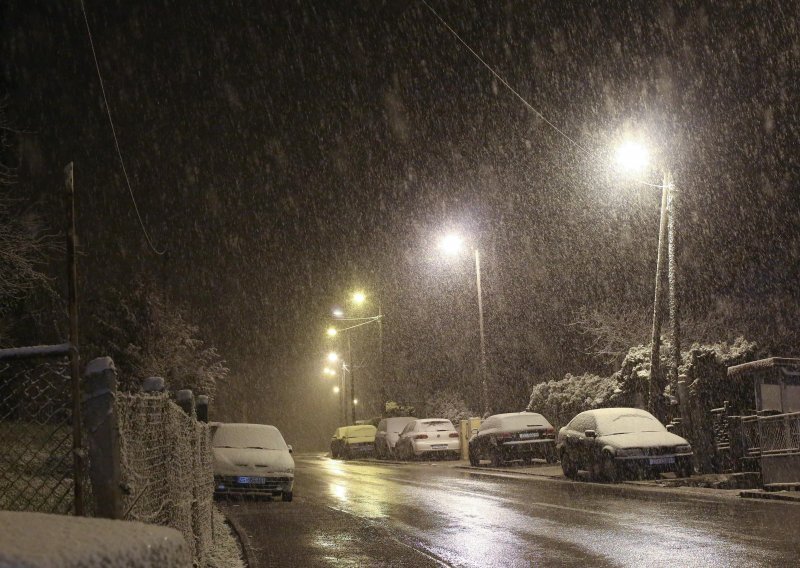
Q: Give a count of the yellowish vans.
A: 1